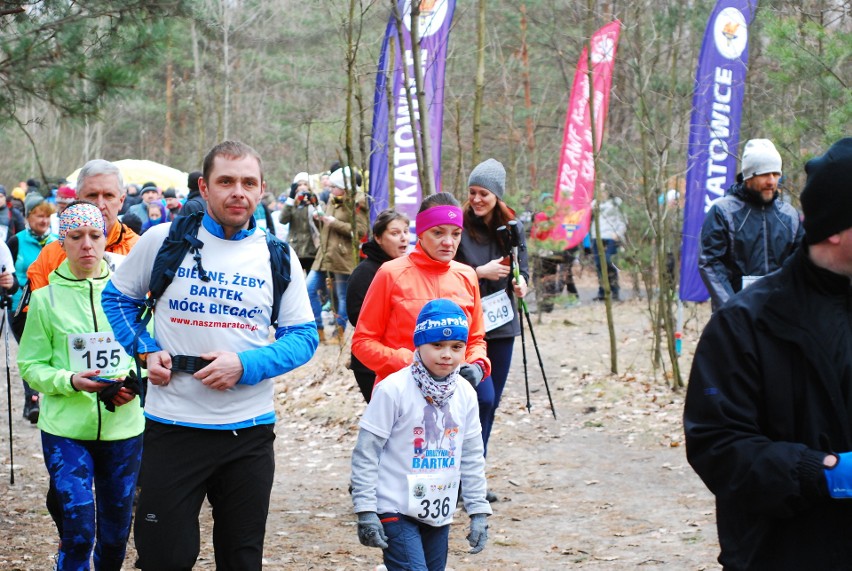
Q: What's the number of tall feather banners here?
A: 3